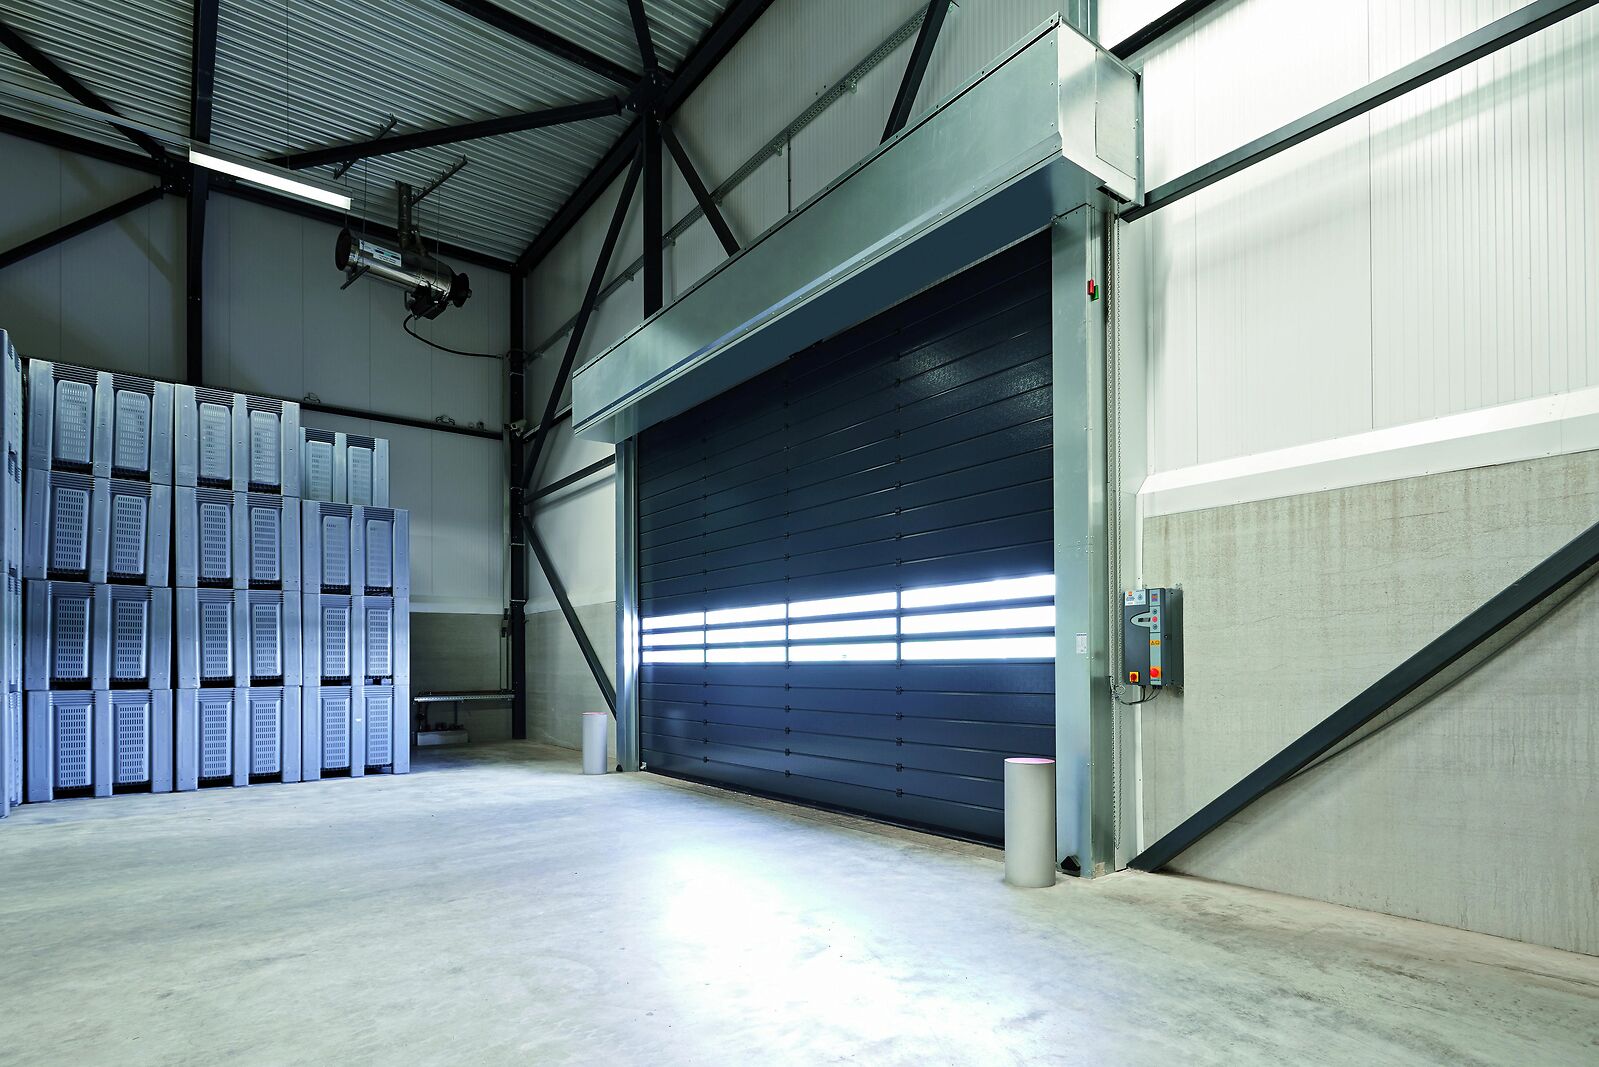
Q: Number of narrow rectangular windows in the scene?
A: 12